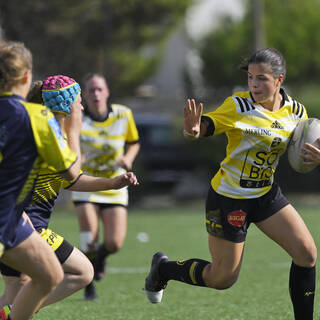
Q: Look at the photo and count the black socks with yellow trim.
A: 2